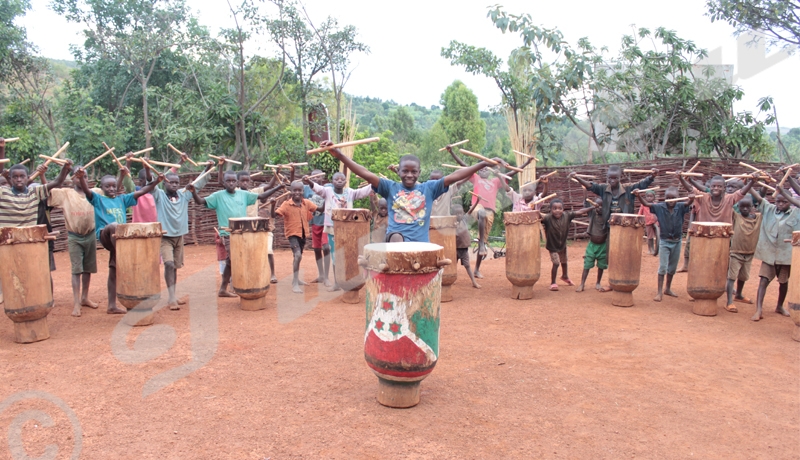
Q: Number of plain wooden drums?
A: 9